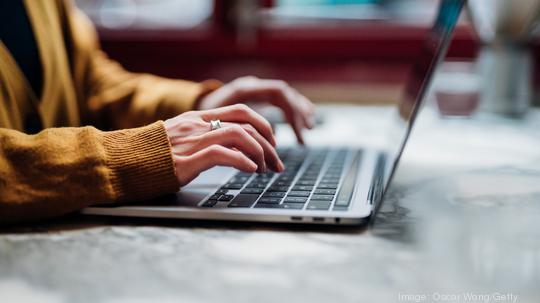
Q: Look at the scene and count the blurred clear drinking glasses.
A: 1